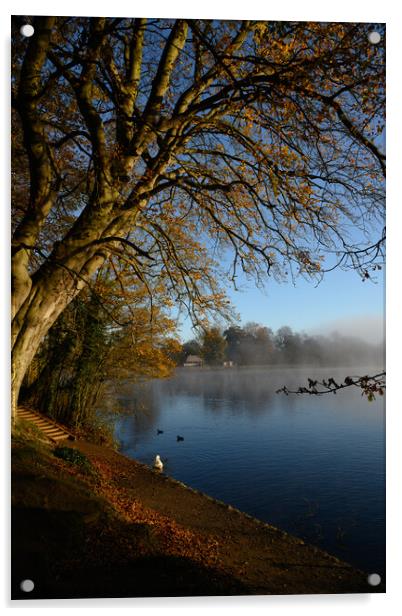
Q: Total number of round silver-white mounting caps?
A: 4